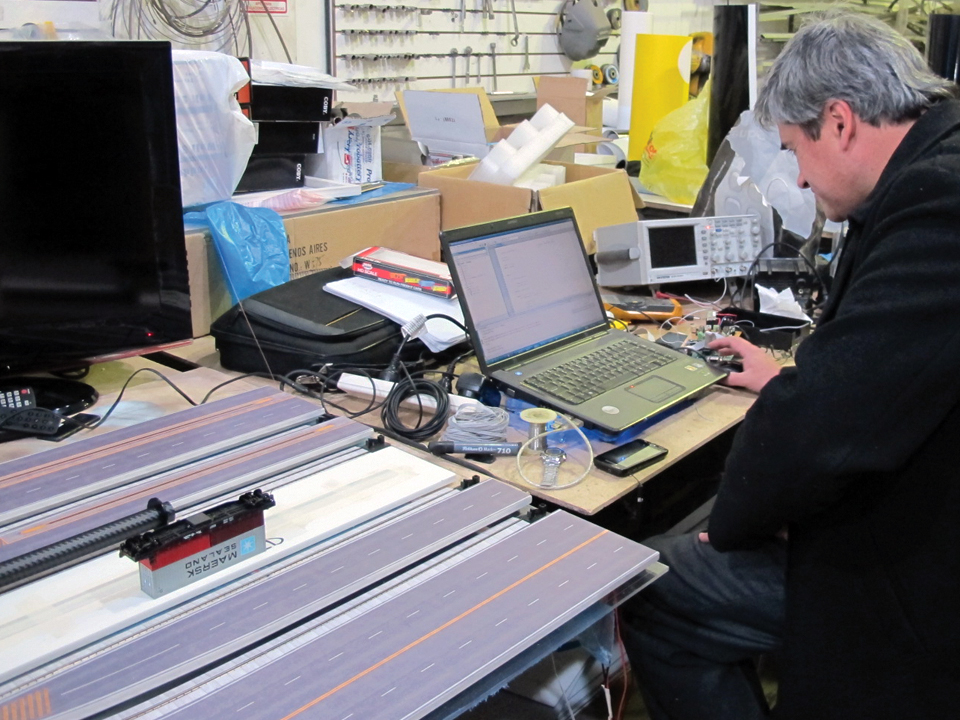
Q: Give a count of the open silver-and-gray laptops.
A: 1